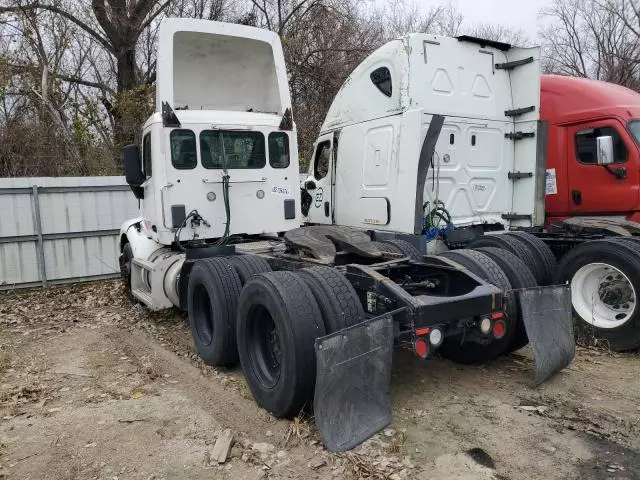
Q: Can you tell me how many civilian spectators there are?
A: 0